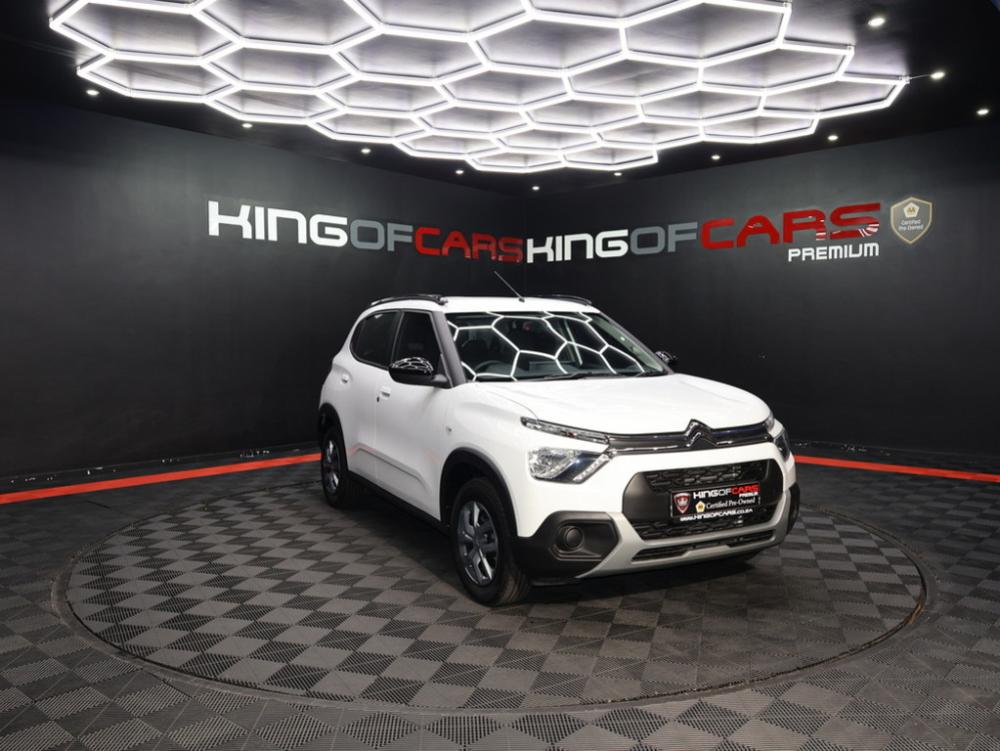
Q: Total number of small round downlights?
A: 11